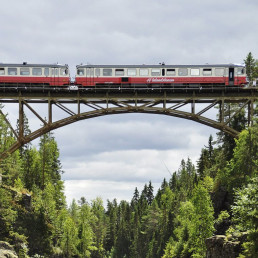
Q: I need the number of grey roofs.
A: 2